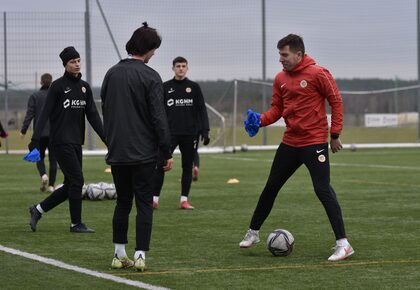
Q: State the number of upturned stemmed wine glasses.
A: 0